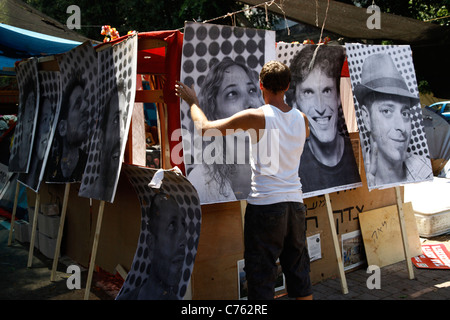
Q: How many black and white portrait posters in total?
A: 8